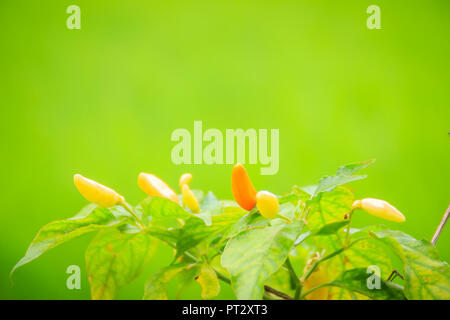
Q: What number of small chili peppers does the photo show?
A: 7